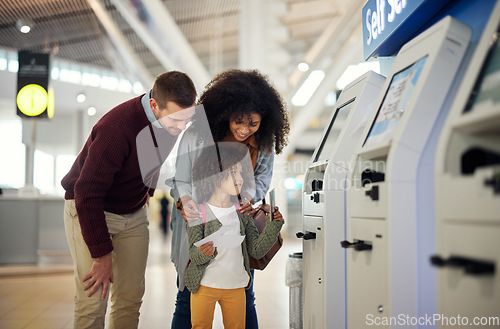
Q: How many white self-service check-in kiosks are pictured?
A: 3